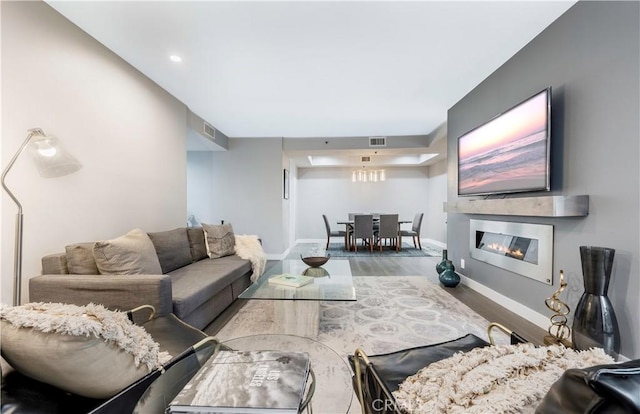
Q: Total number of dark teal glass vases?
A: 2